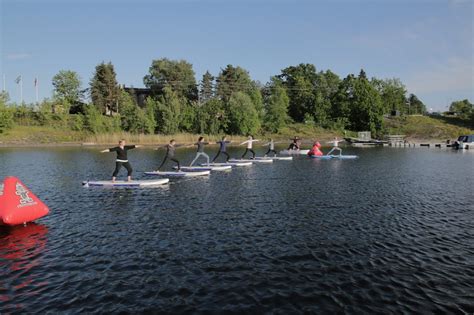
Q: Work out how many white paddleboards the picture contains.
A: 7